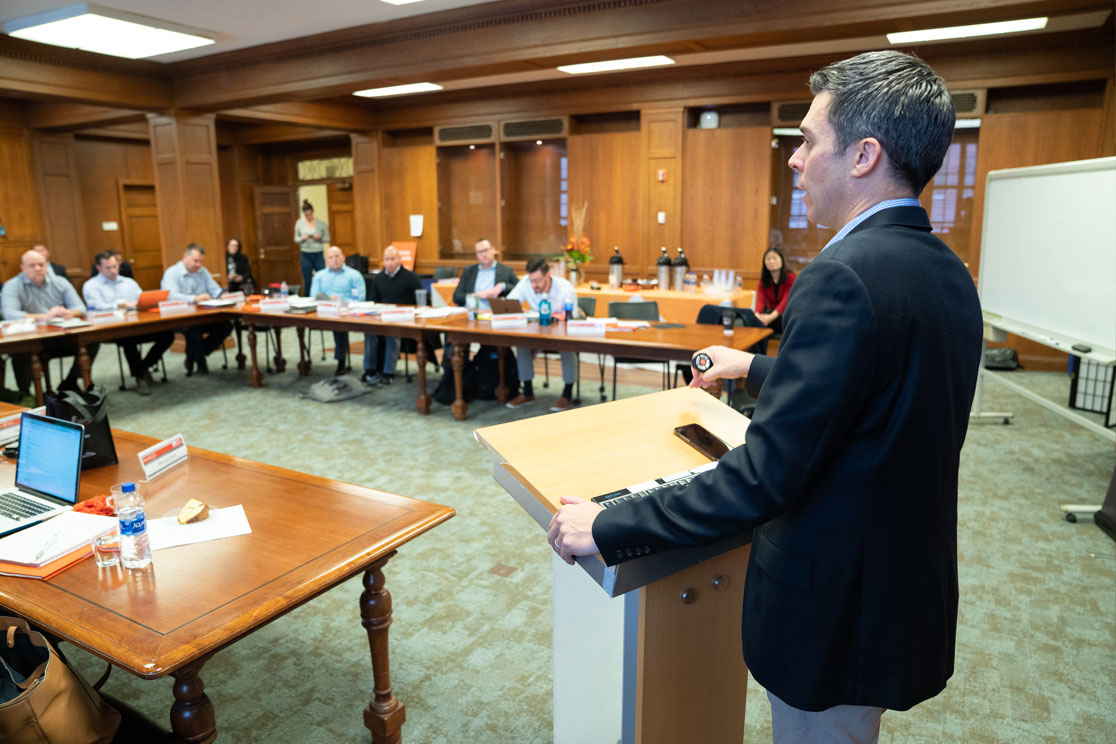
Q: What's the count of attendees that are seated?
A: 11